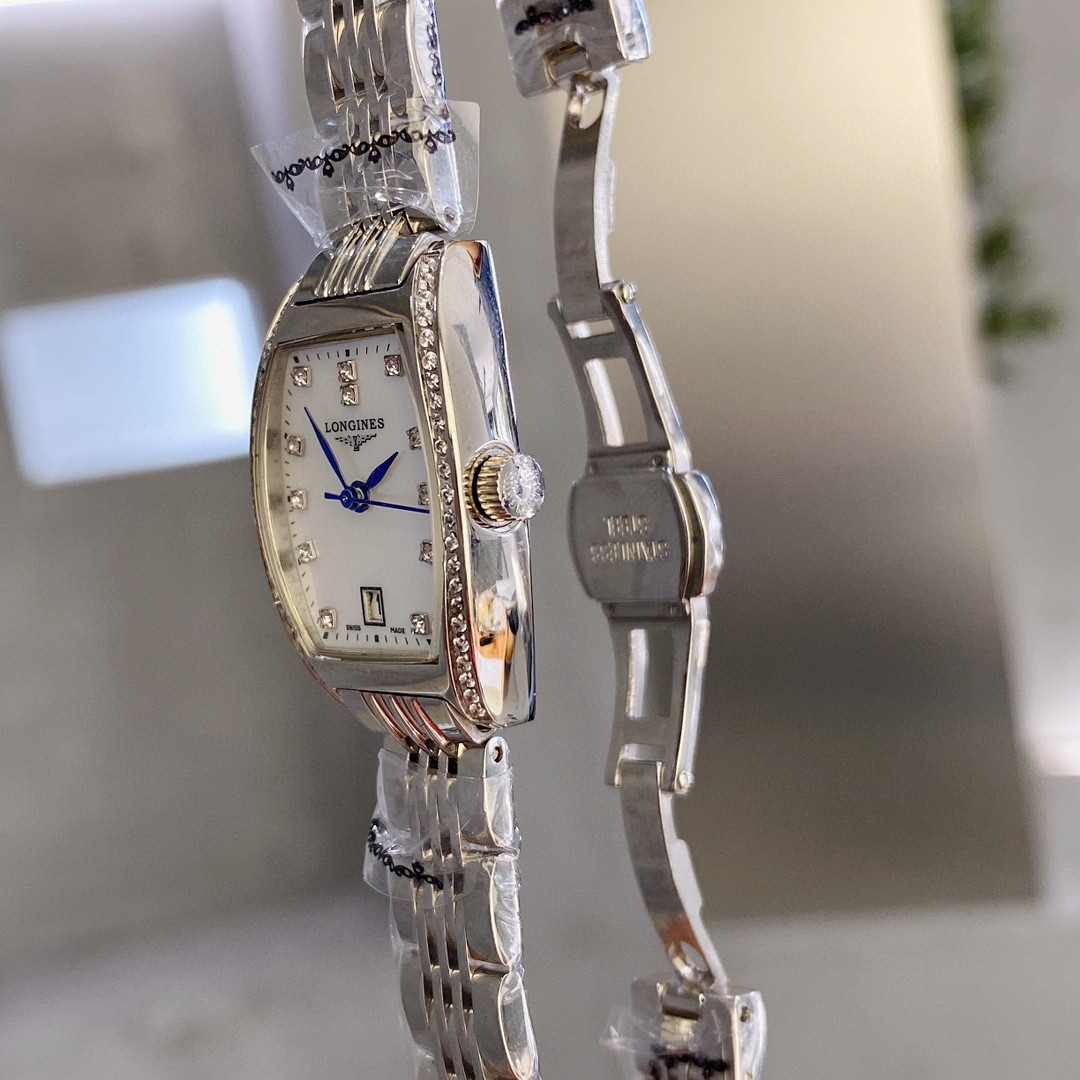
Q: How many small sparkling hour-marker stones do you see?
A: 12